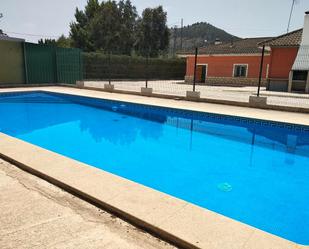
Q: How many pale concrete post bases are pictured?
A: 5